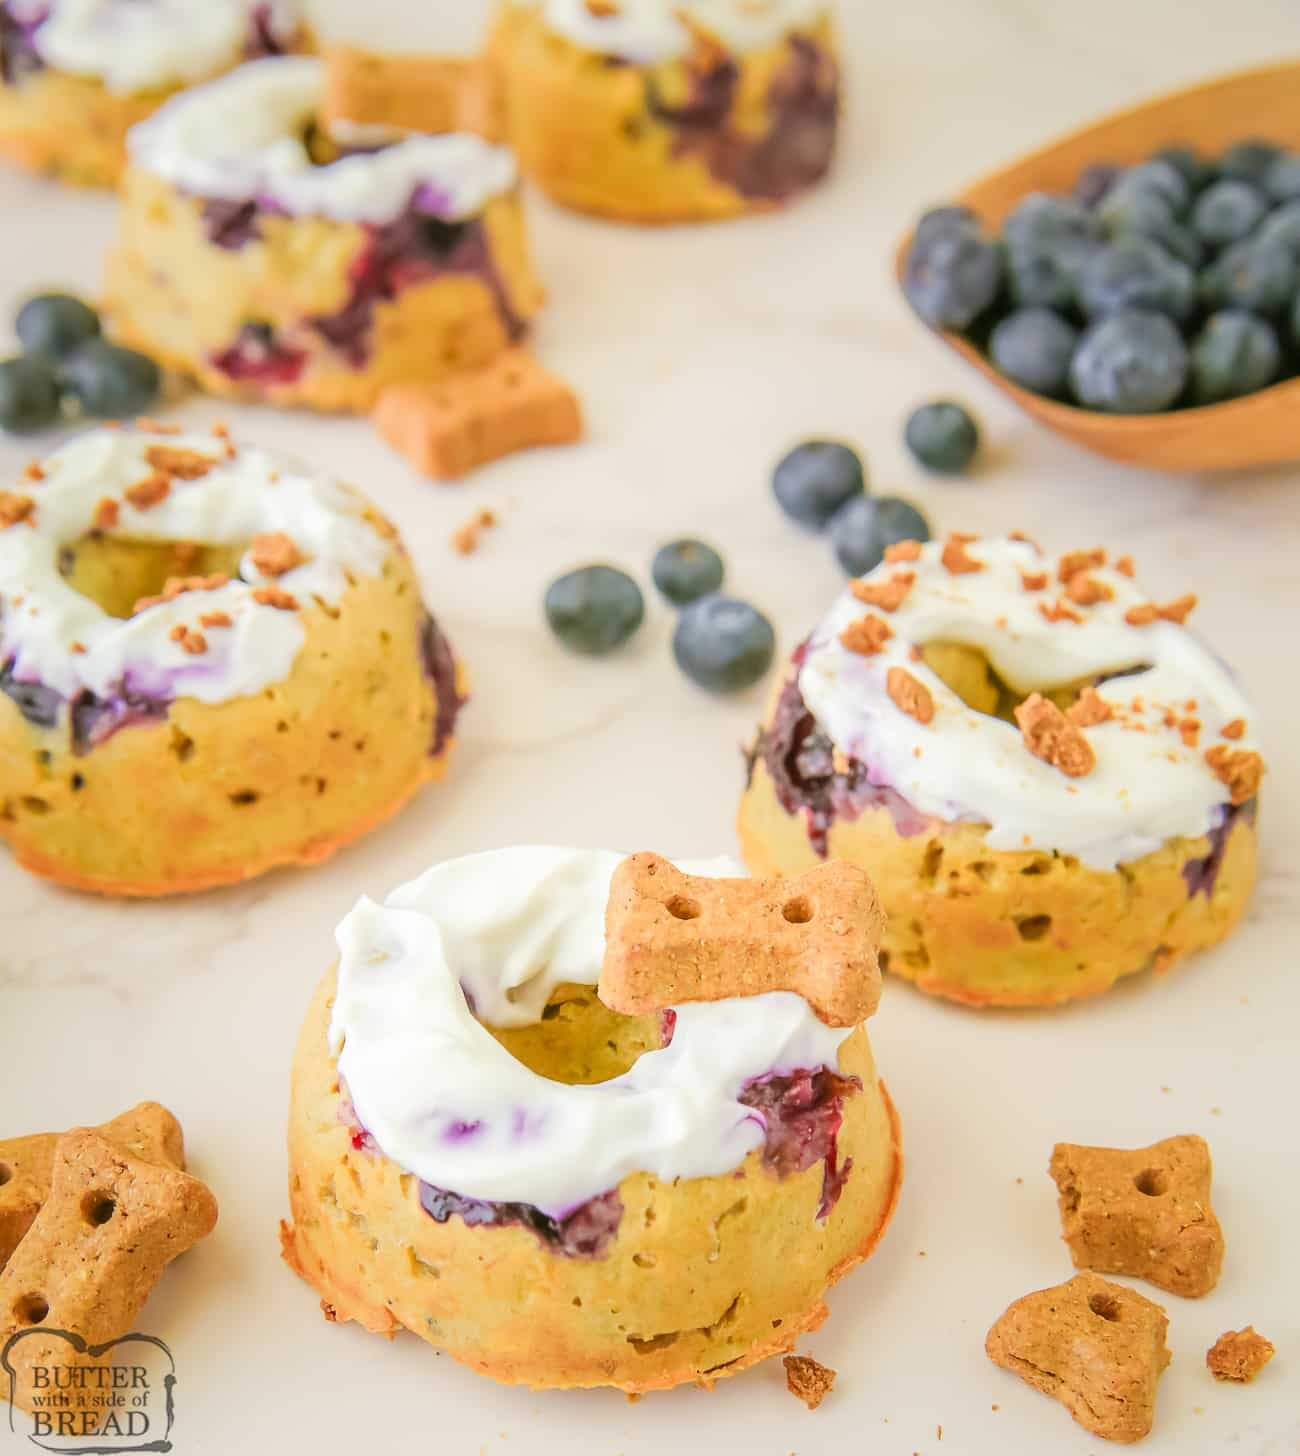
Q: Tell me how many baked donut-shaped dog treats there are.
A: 6